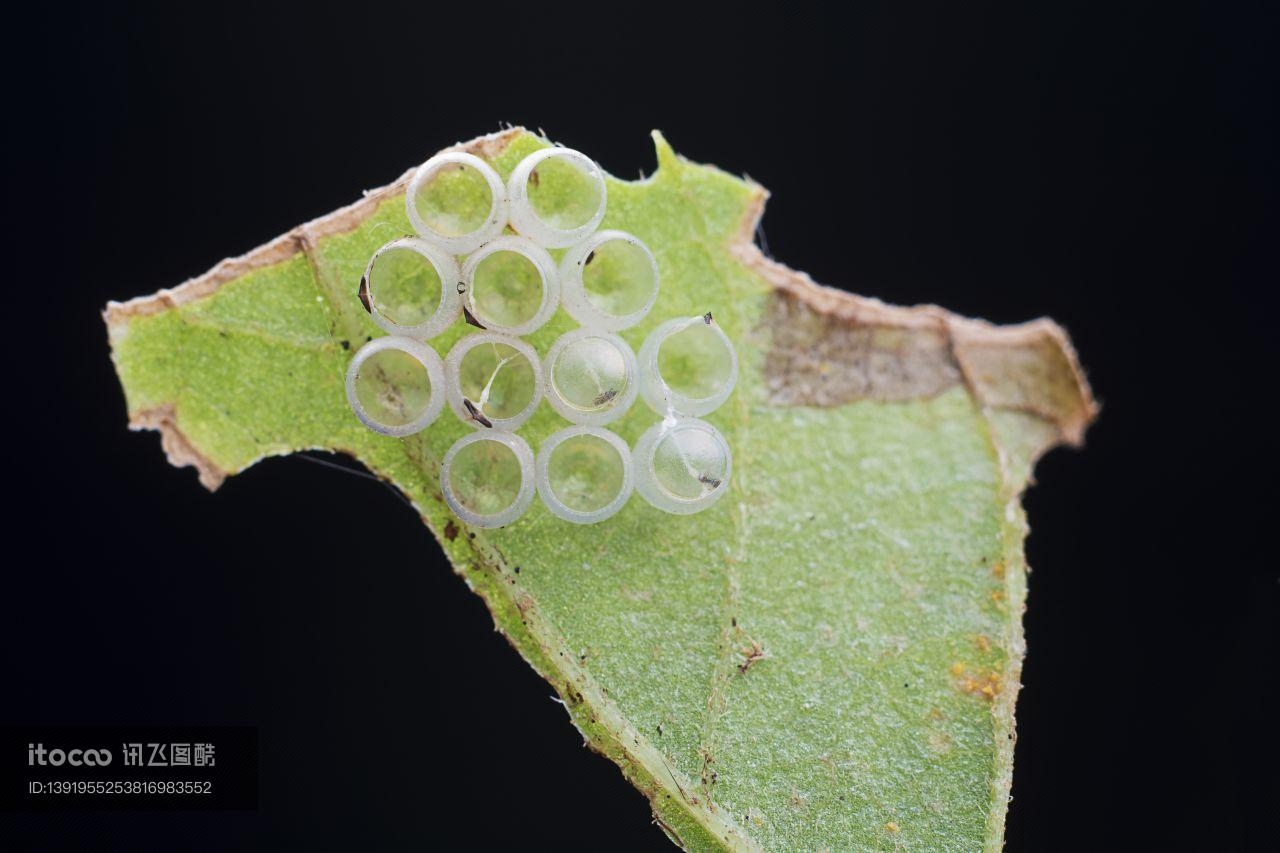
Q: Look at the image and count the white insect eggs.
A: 12